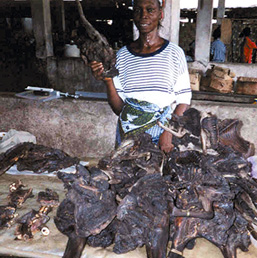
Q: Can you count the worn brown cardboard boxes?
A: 3